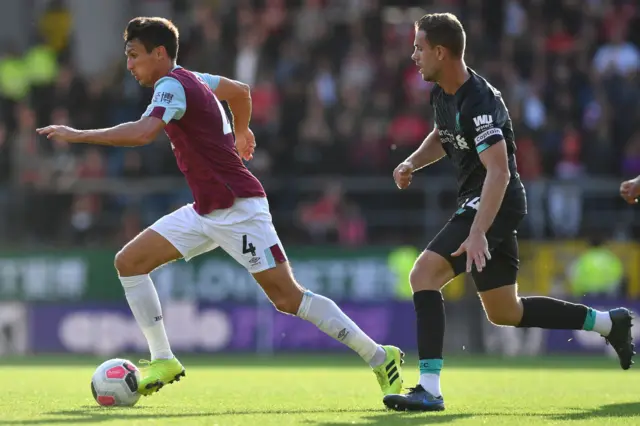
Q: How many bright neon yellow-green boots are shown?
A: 2